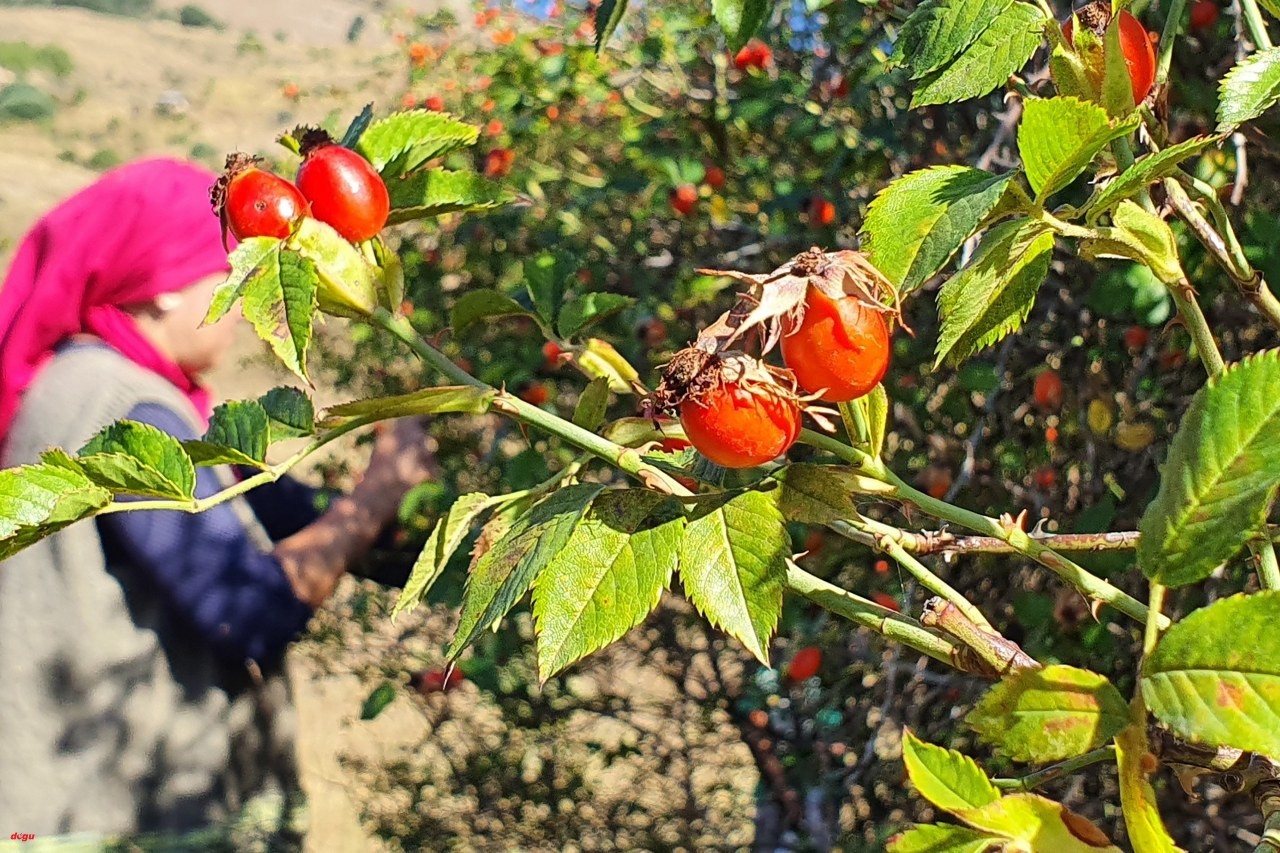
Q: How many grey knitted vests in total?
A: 1